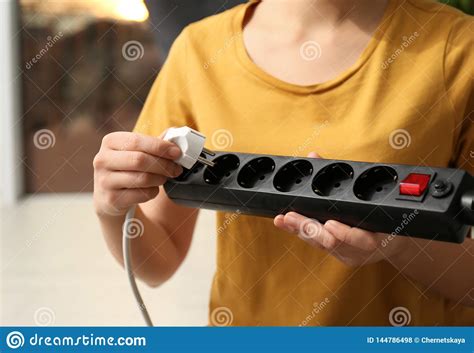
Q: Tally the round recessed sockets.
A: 6